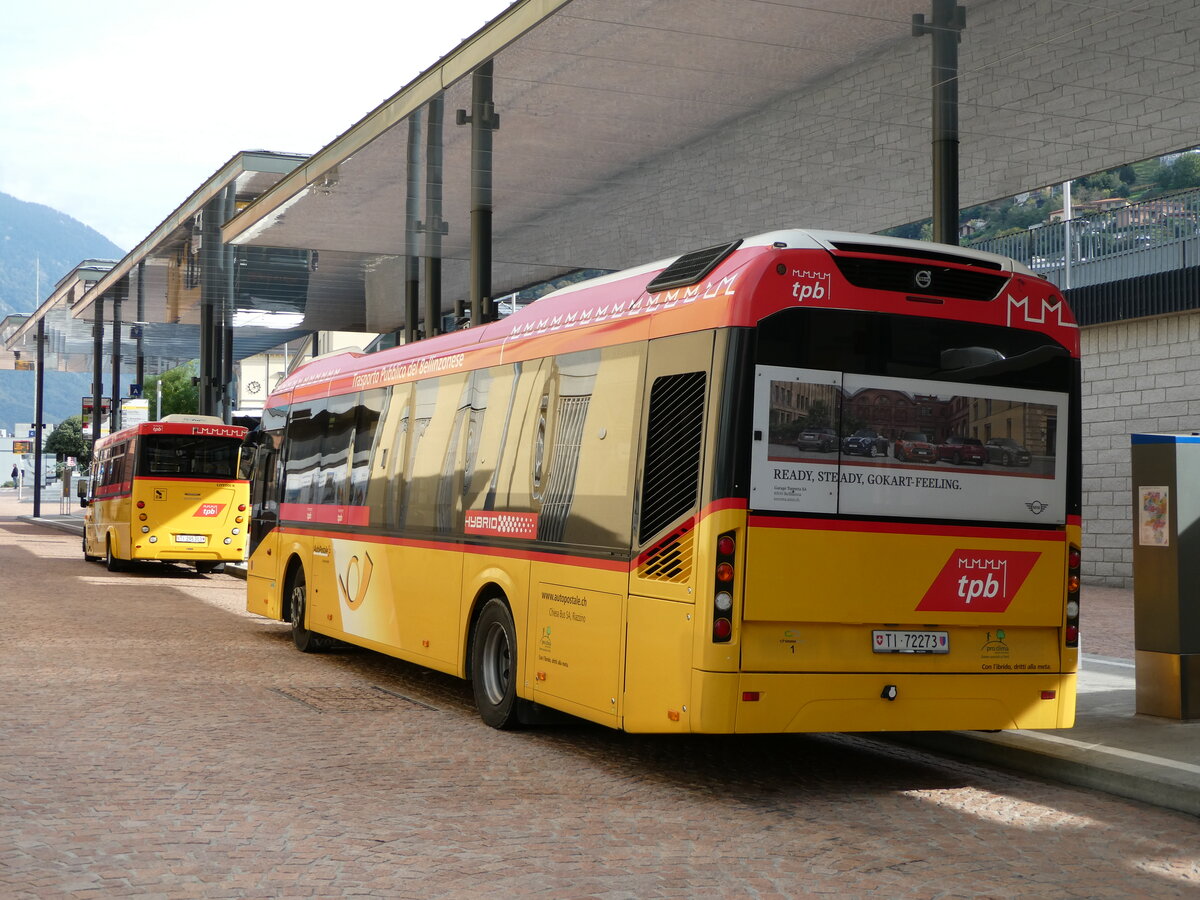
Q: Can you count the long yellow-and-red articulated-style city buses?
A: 1